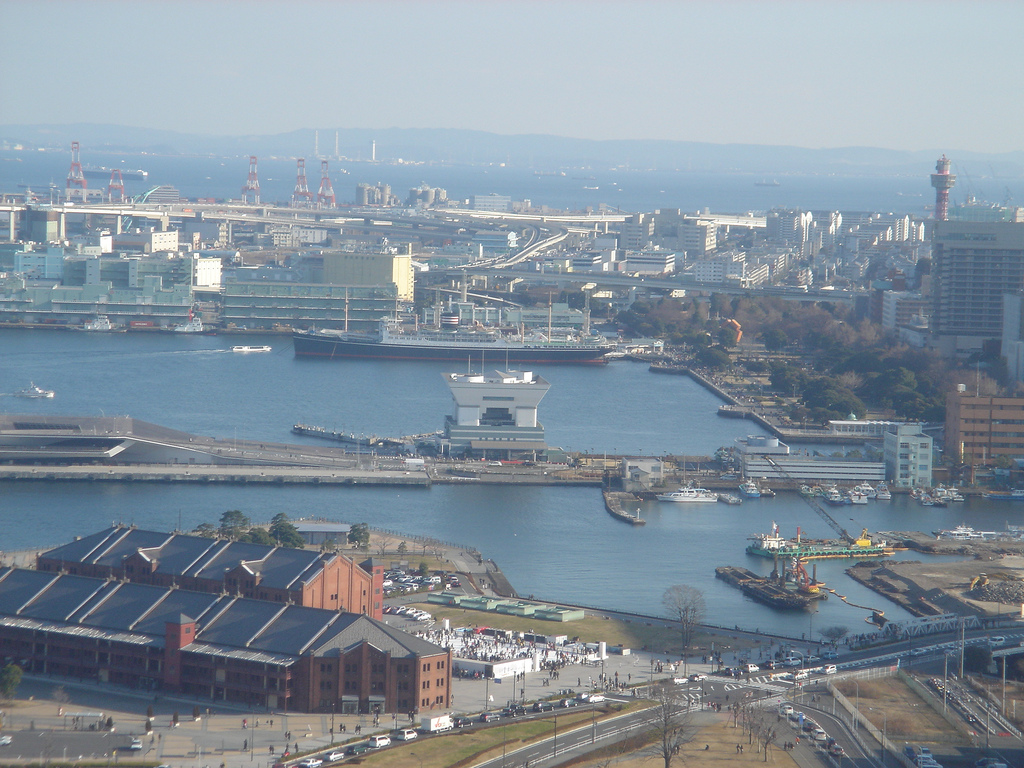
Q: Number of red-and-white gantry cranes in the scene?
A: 5